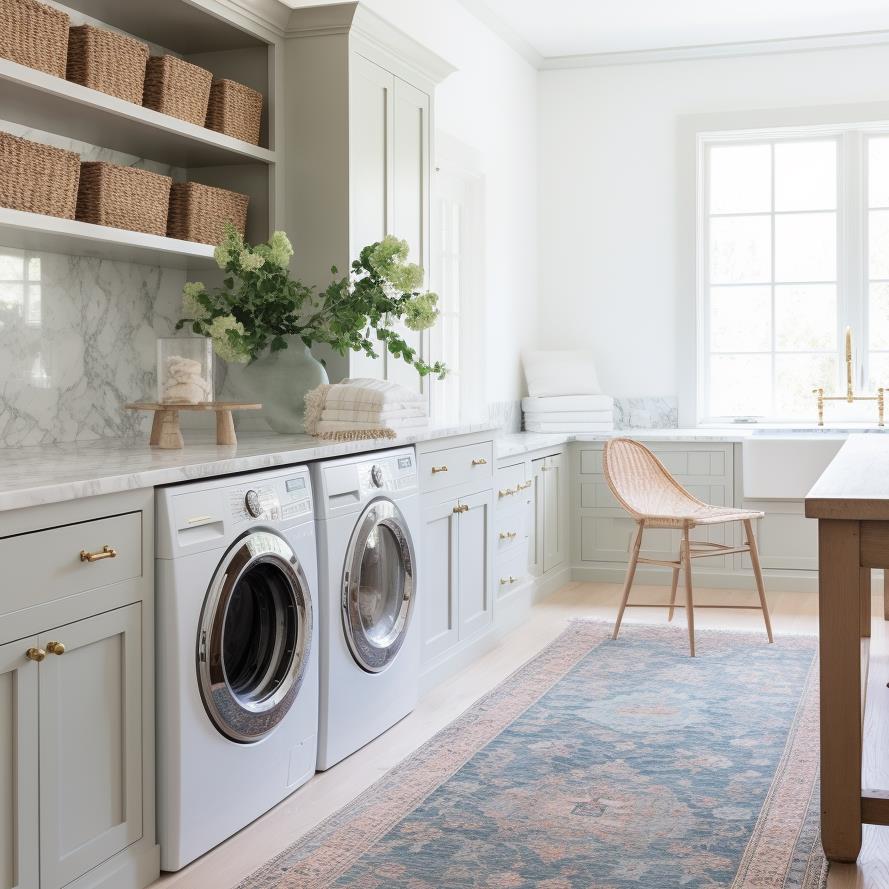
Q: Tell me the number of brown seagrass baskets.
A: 7